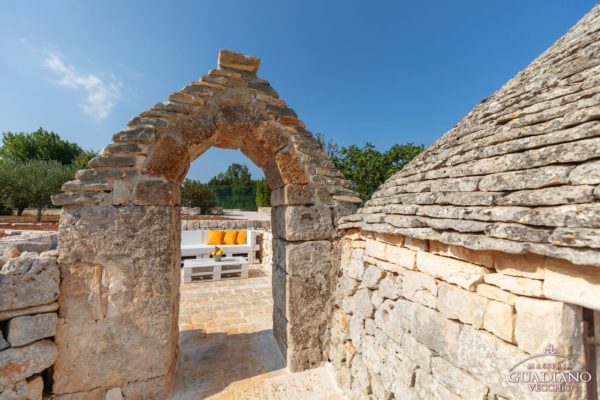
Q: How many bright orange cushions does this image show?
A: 3